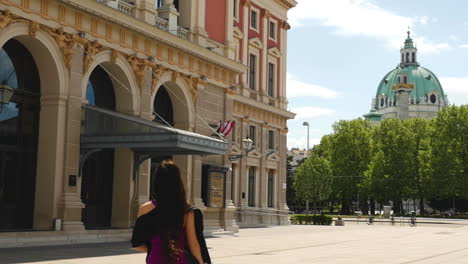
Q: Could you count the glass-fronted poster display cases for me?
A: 1